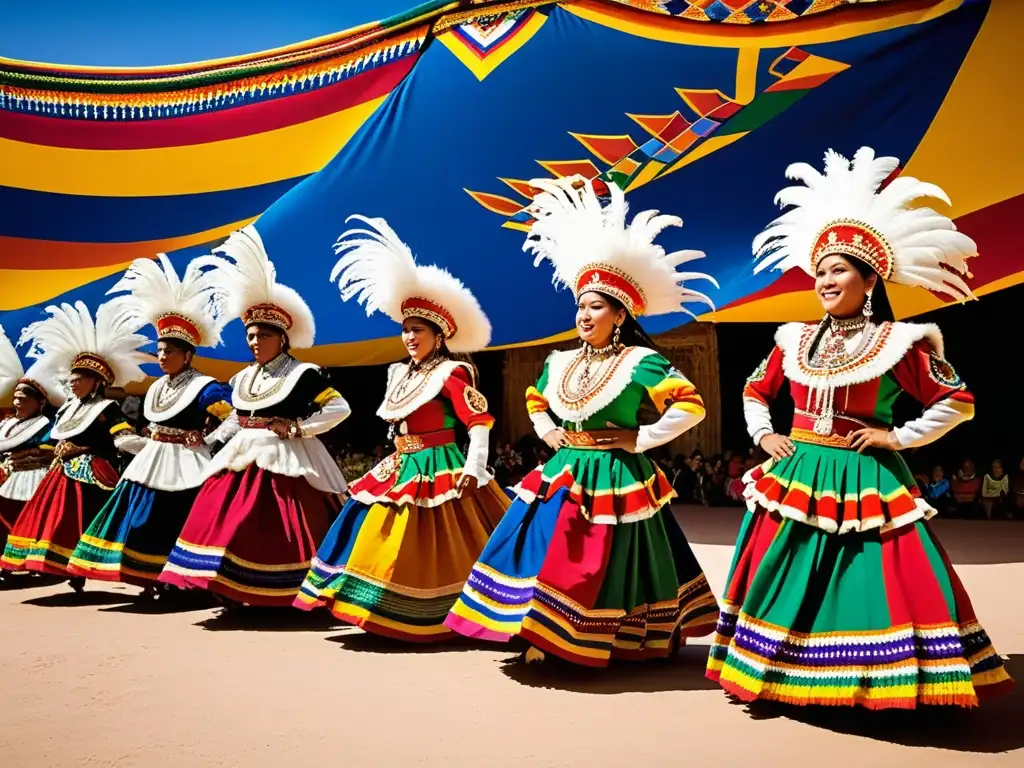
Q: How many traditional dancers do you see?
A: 7